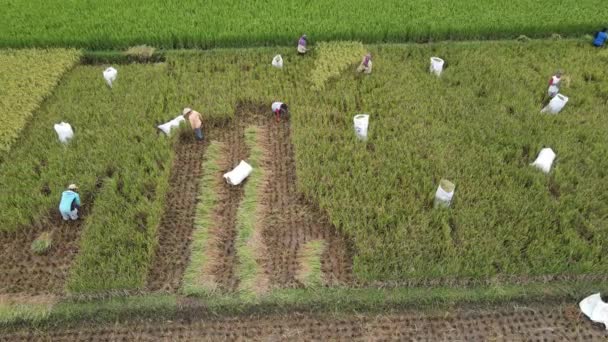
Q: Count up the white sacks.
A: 11